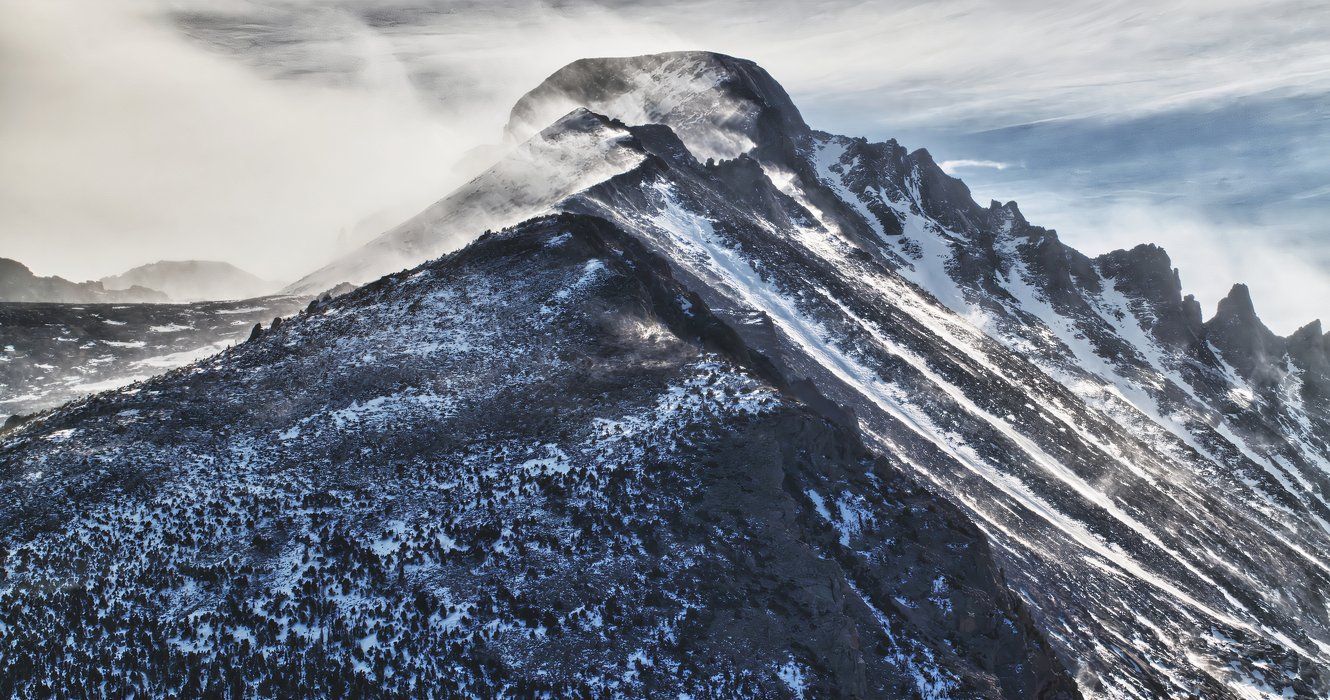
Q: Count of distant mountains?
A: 2